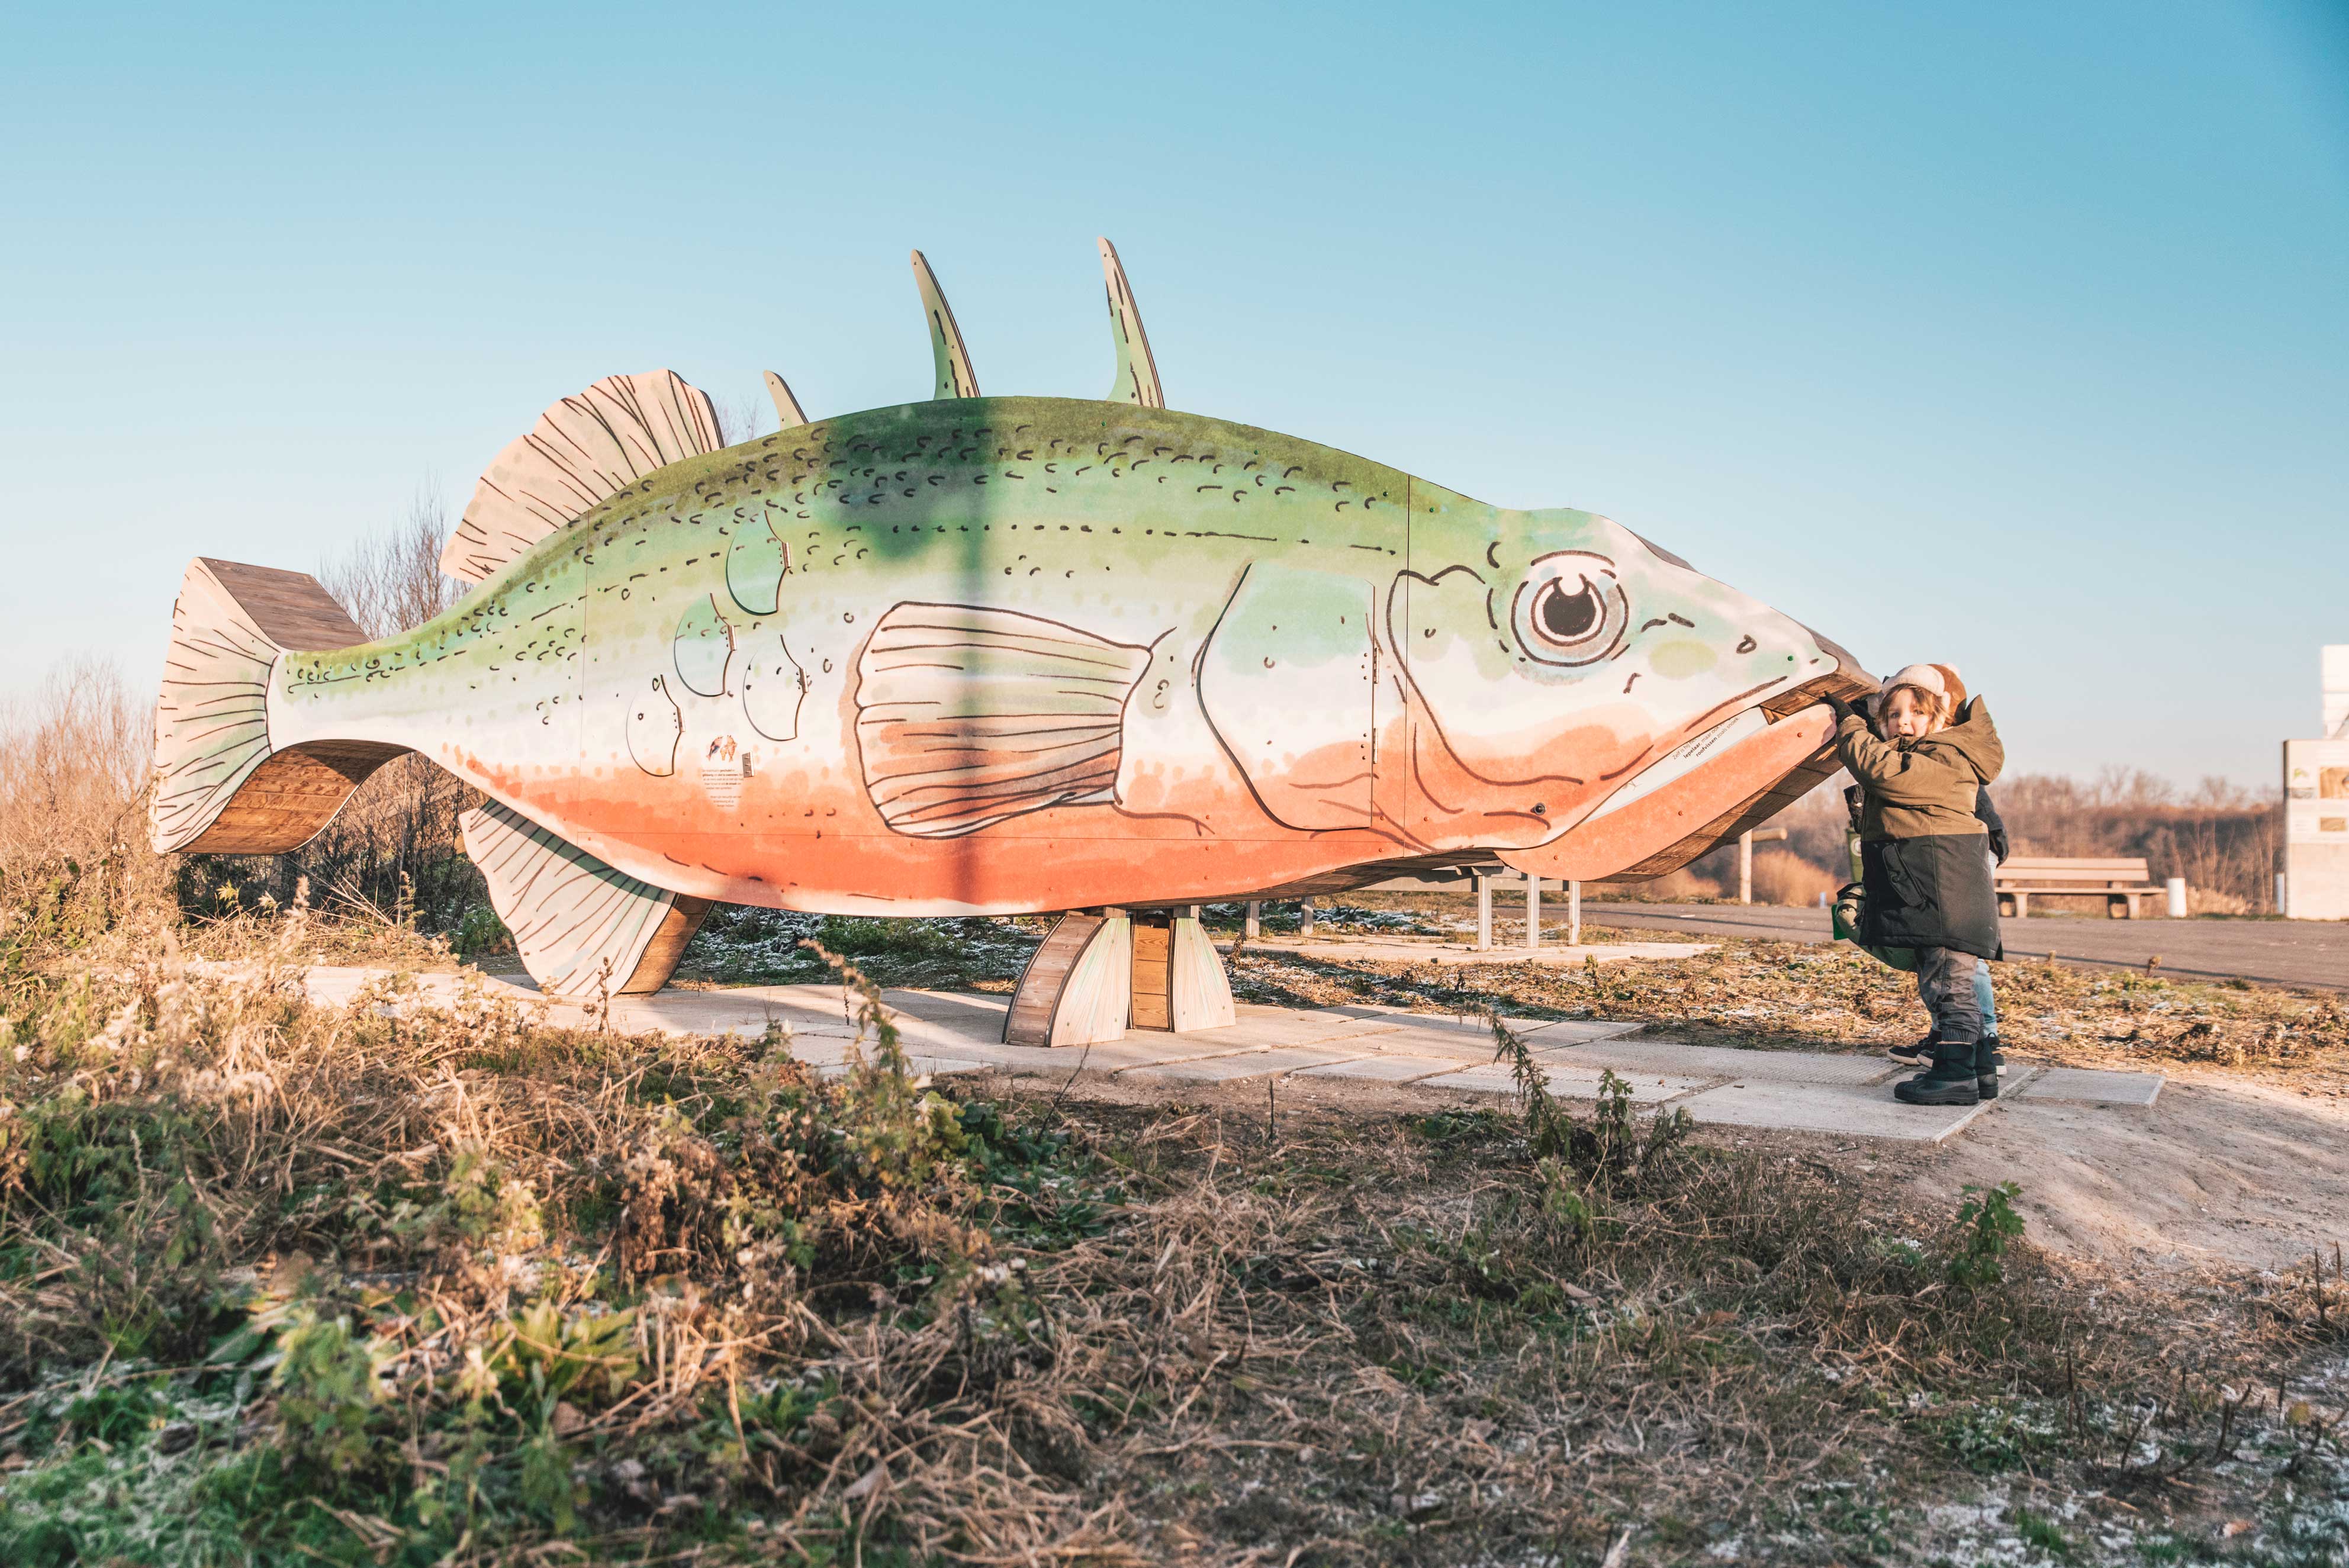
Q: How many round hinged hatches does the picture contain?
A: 4